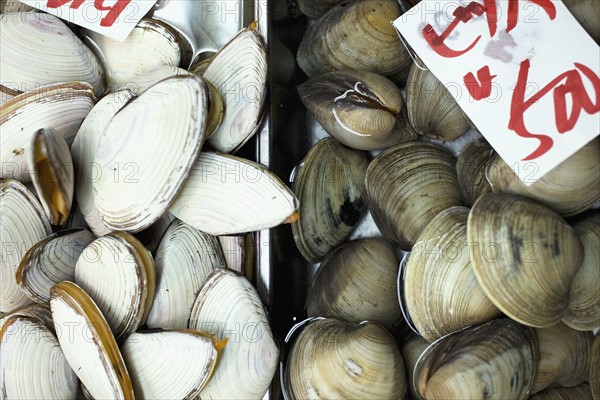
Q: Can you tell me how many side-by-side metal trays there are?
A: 2